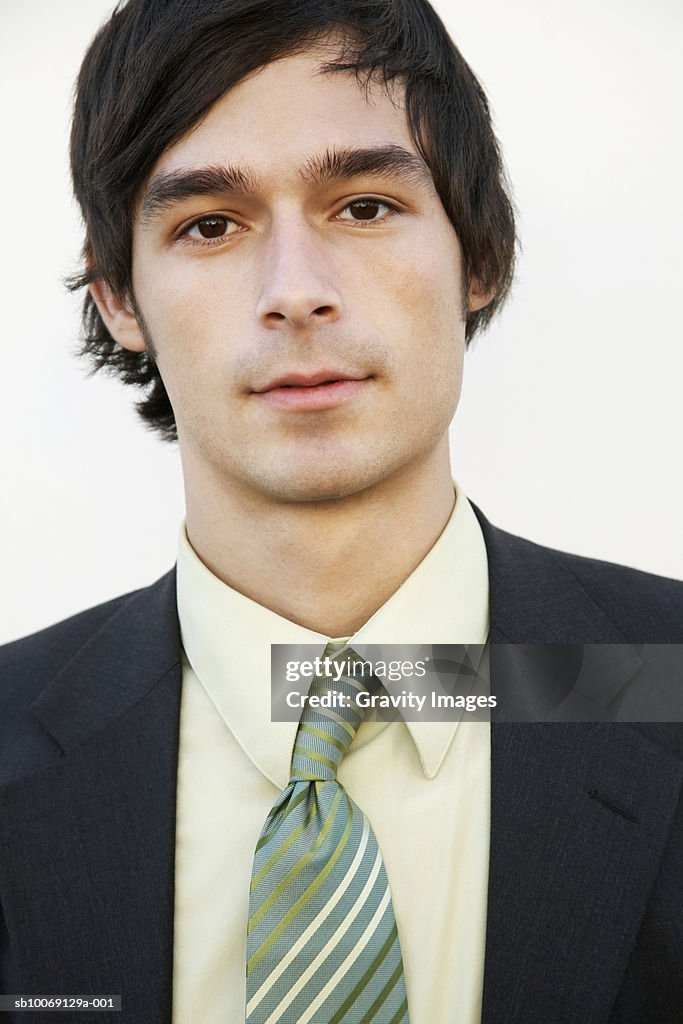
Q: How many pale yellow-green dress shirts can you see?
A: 1